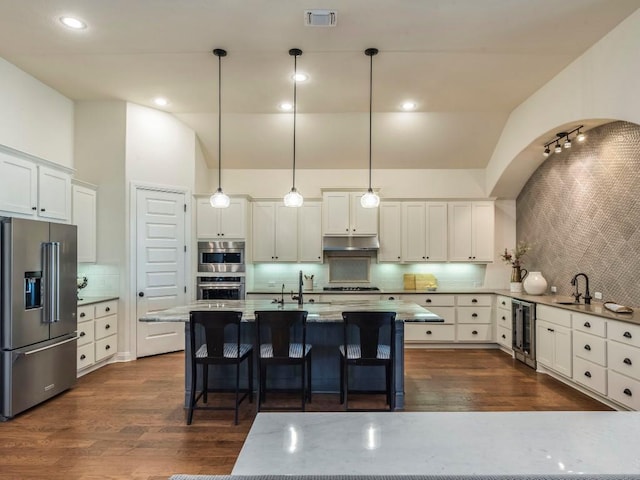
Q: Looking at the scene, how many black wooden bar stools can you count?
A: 3